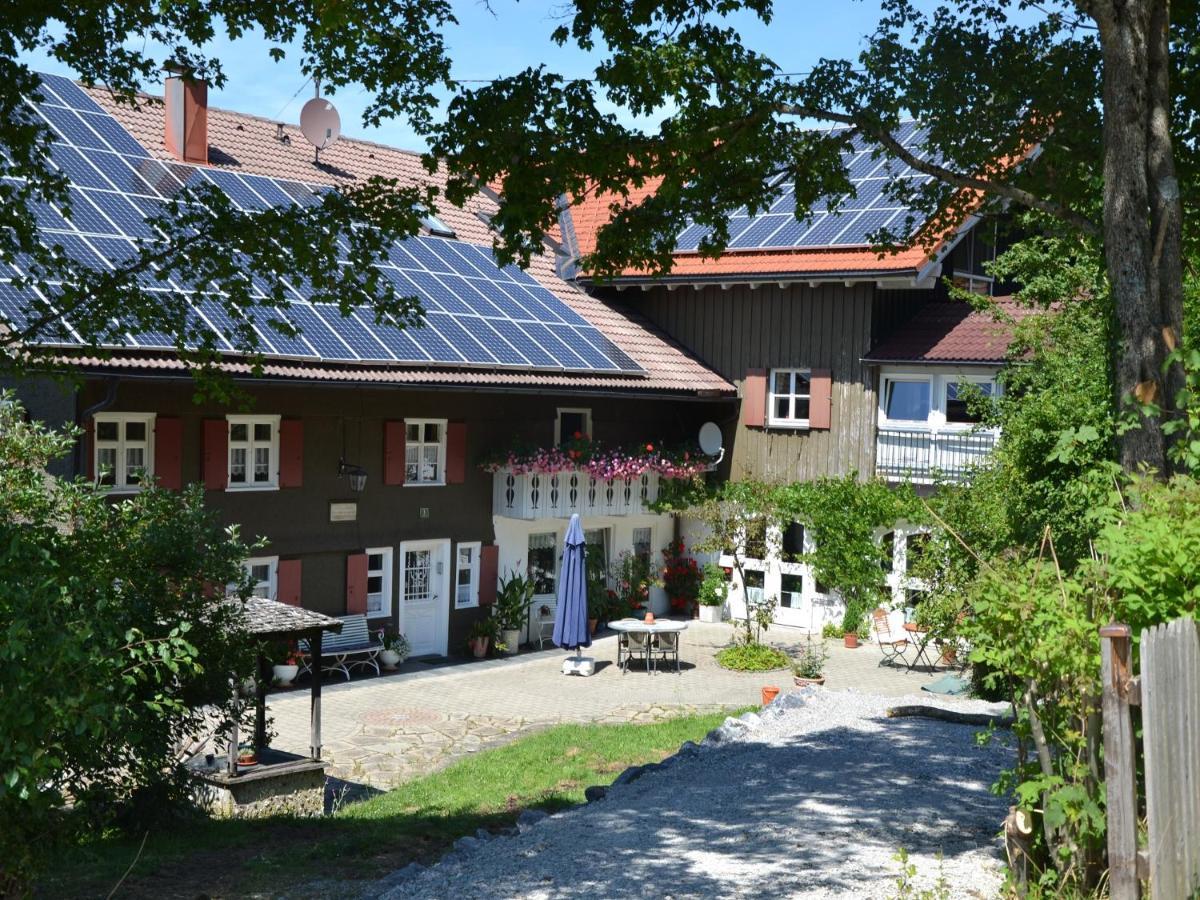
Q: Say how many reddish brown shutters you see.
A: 12